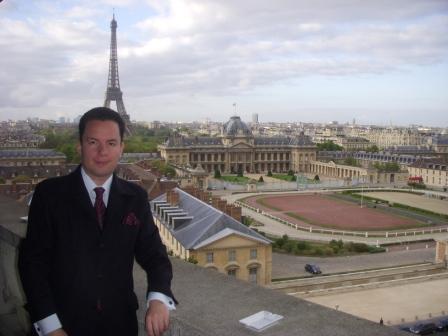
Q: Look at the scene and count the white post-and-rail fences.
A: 1